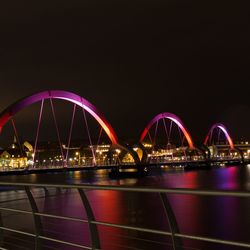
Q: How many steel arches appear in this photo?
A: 3